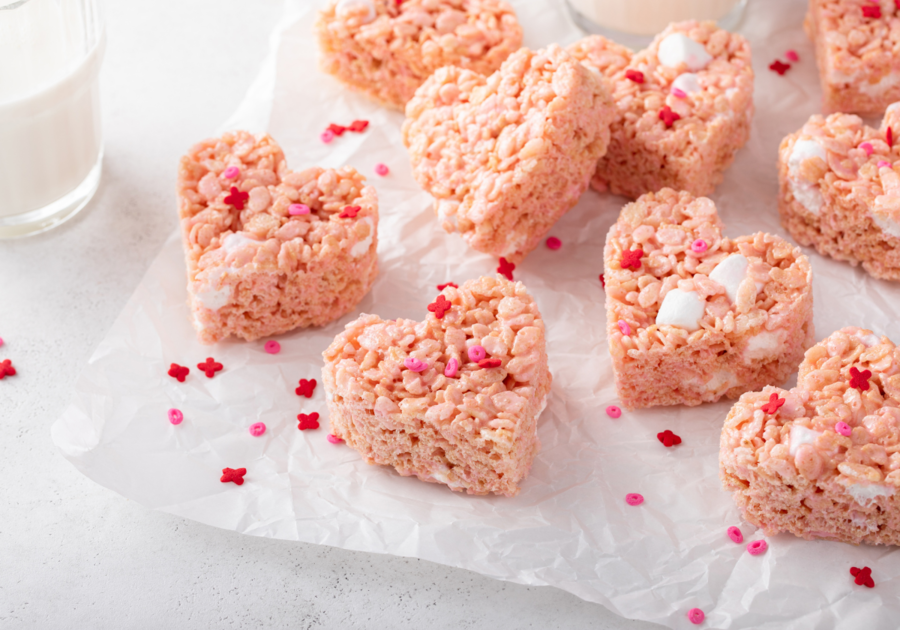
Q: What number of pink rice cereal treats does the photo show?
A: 9